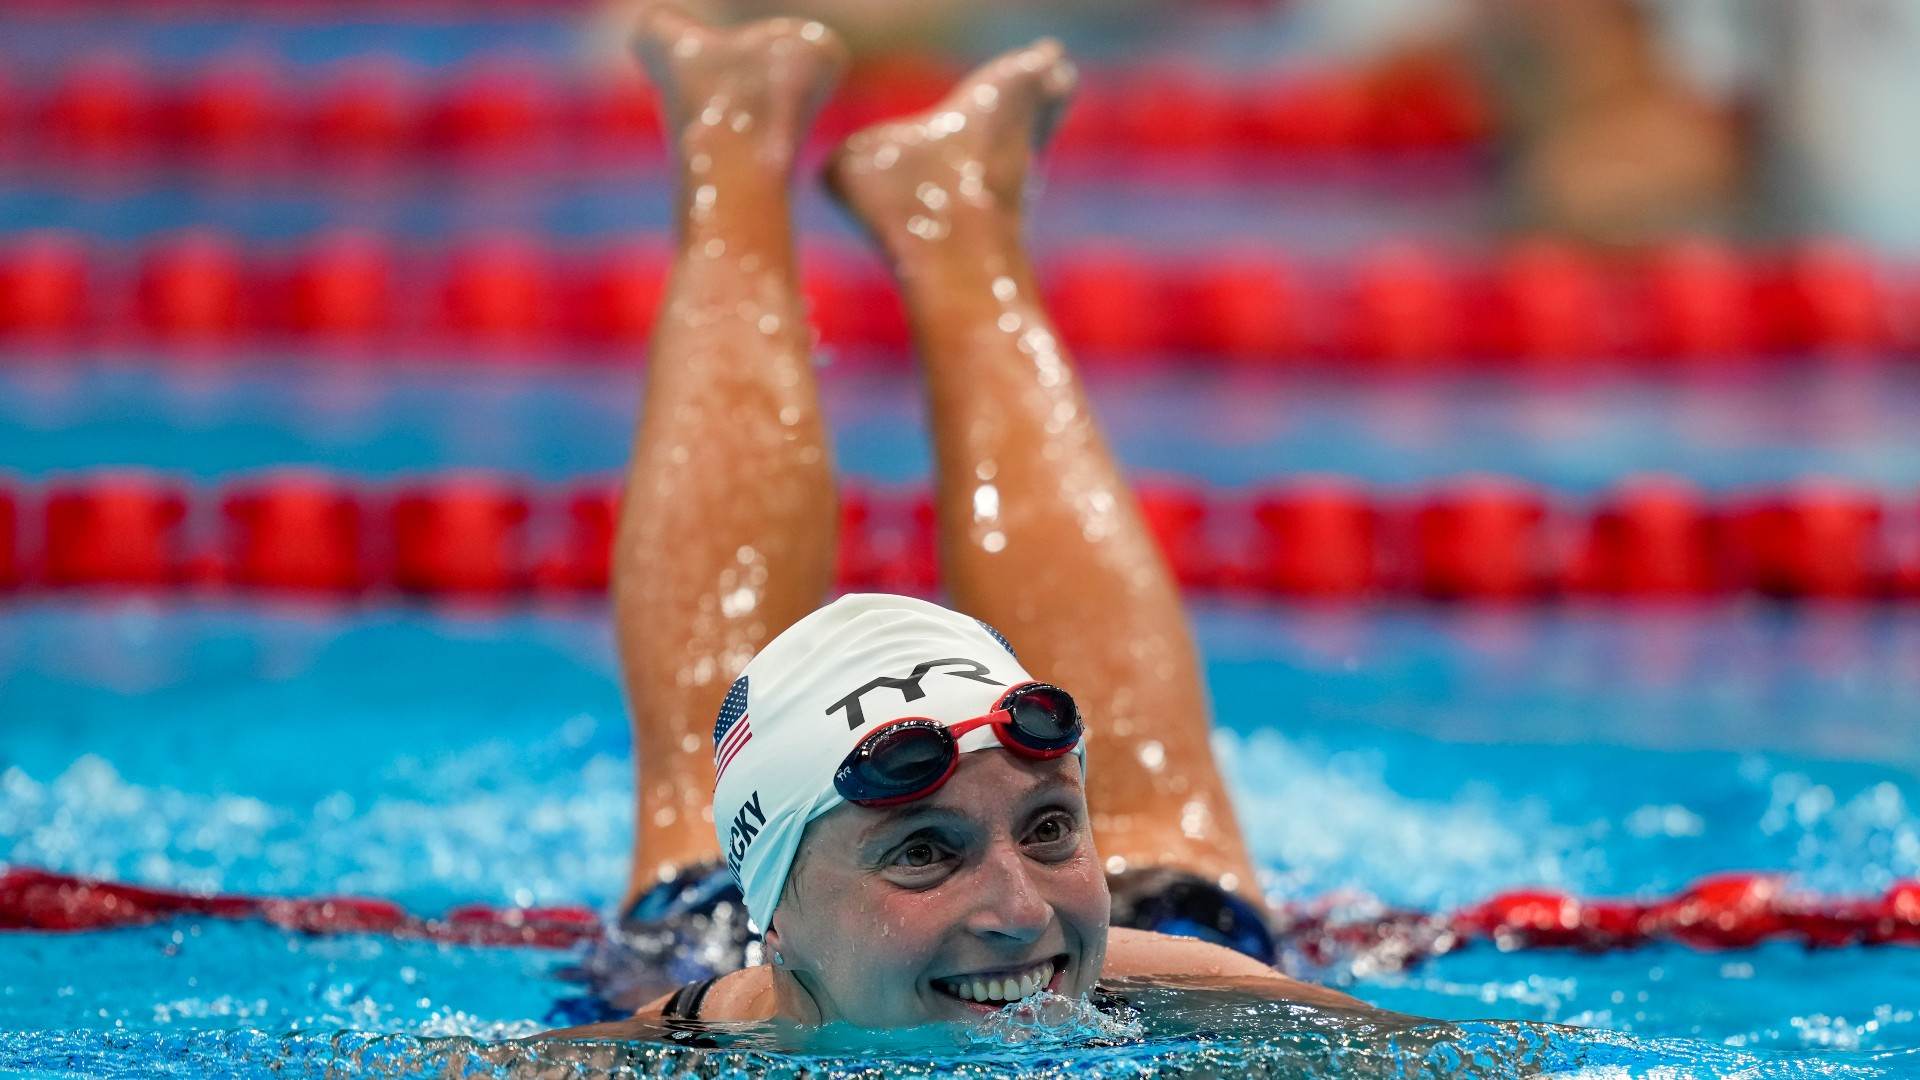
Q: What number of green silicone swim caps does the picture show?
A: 0